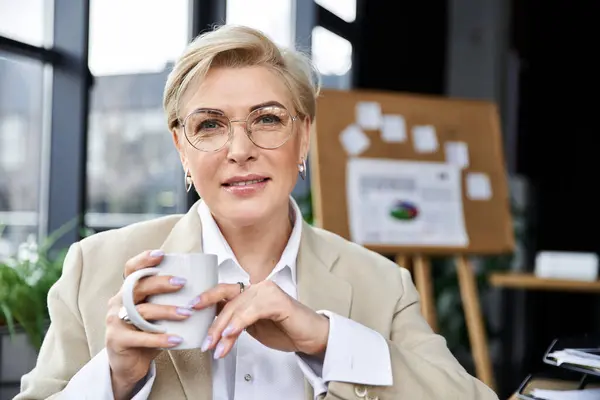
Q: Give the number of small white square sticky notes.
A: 6